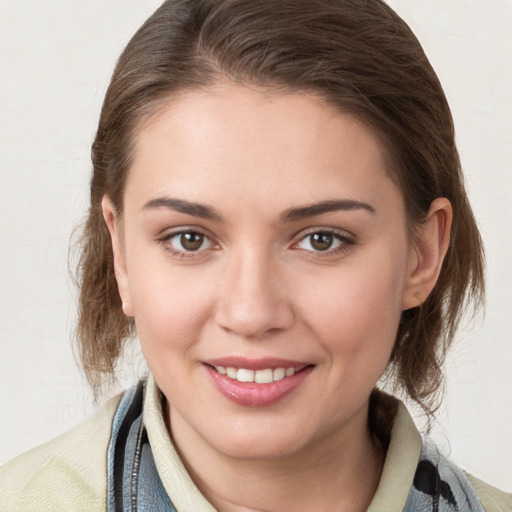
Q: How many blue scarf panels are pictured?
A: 2